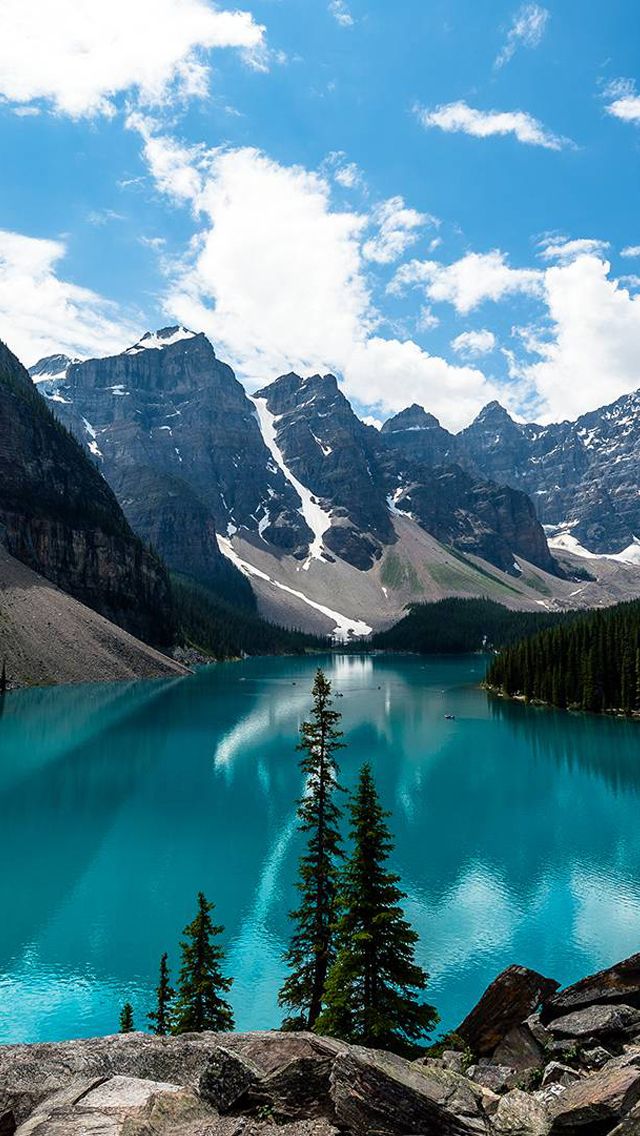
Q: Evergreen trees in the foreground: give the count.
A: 5